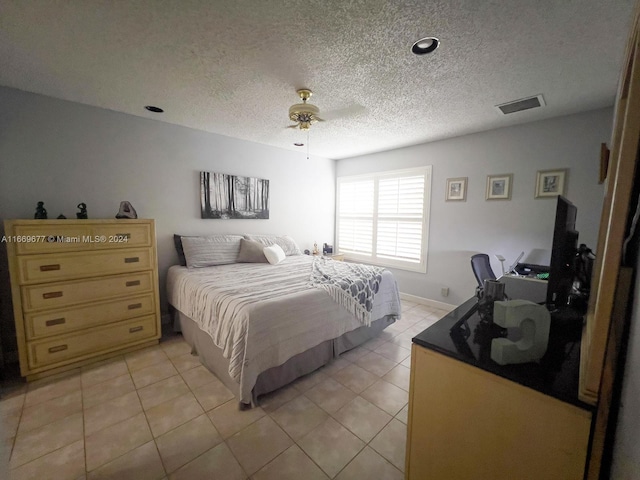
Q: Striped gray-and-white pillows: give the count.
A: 2